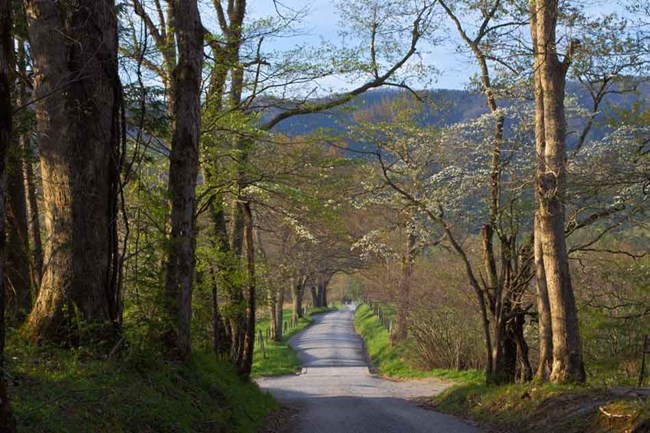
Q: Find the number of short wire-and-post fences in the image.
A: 2